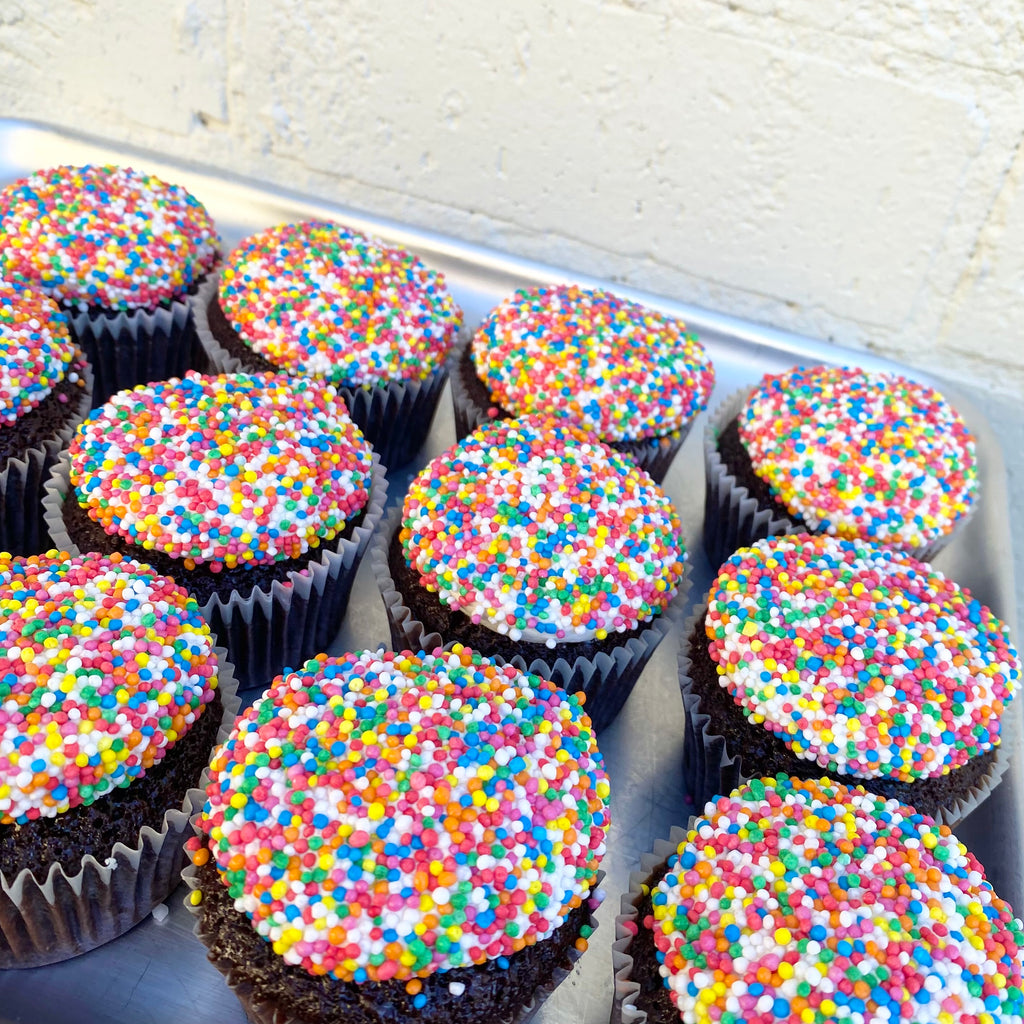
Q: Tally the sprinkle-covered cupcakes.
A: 11